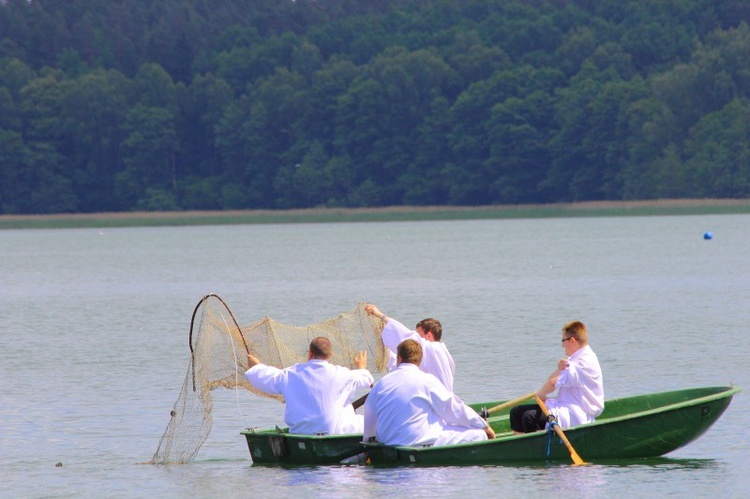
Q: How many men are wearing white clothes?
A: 4